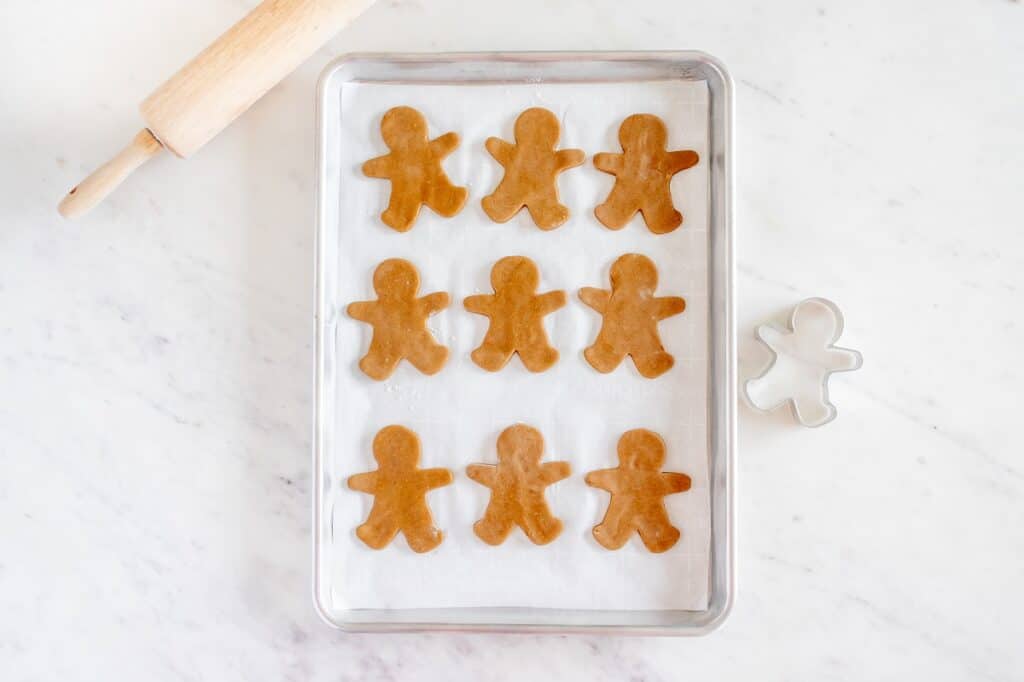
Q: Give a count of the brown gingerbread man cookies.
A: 9